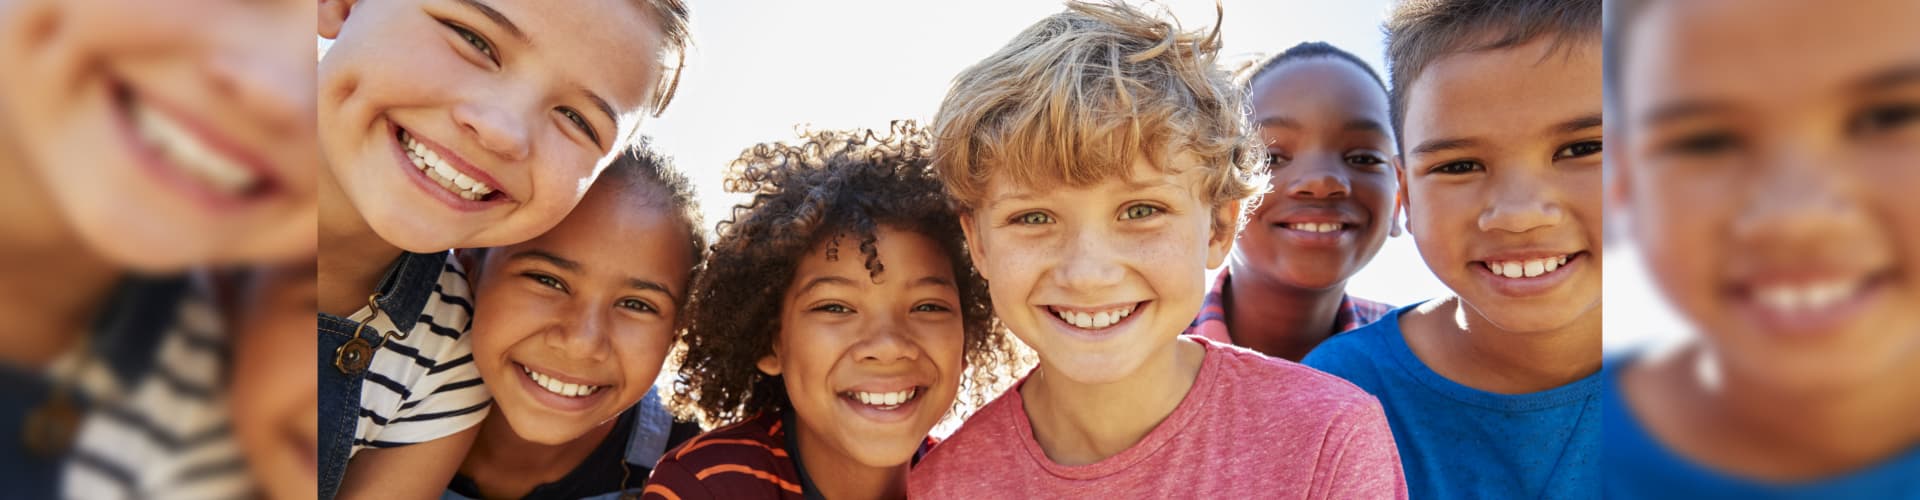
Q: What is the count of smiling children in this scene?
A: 6